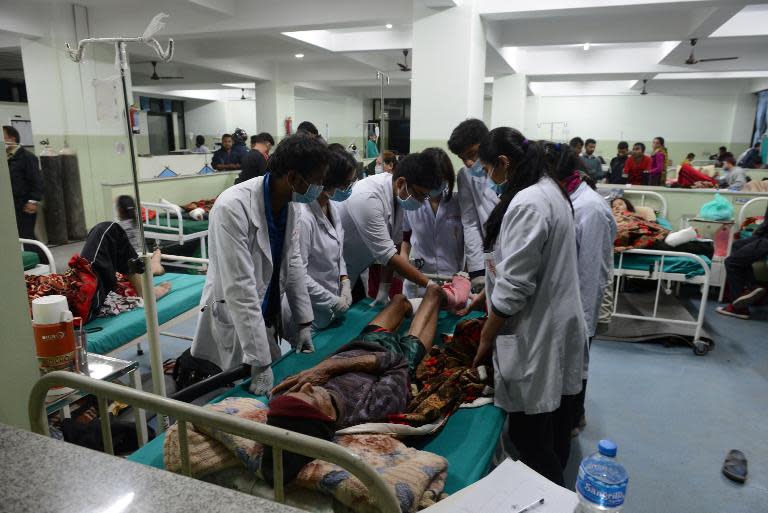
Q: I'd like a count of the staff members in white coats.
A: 7